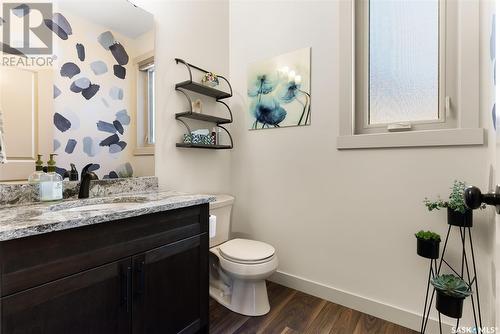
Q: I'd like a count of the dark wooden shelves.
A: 3